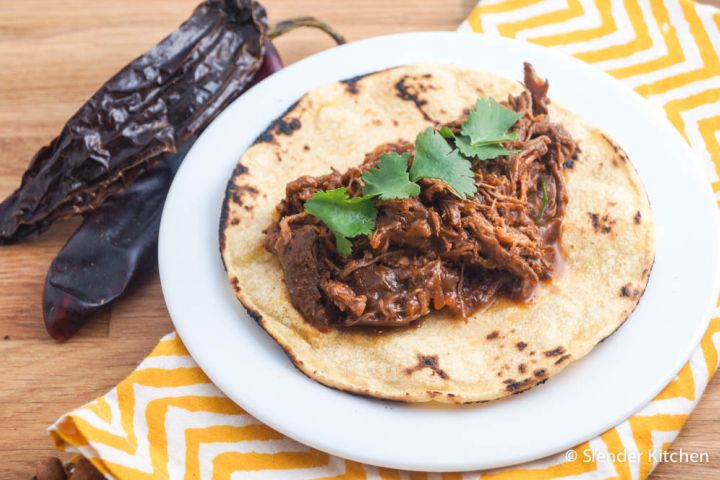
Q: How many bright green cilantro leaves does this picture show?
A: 4